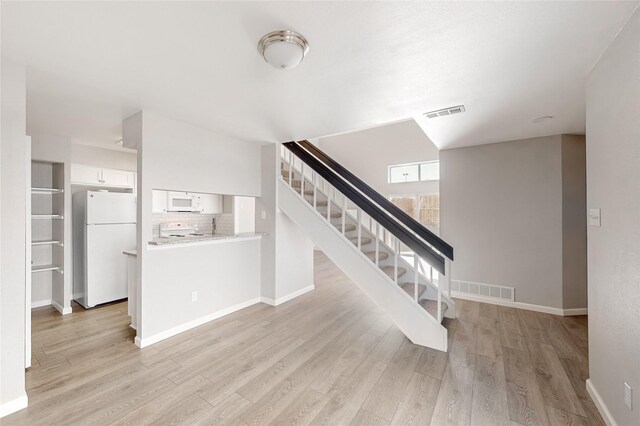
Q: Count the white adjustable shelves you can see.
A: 4